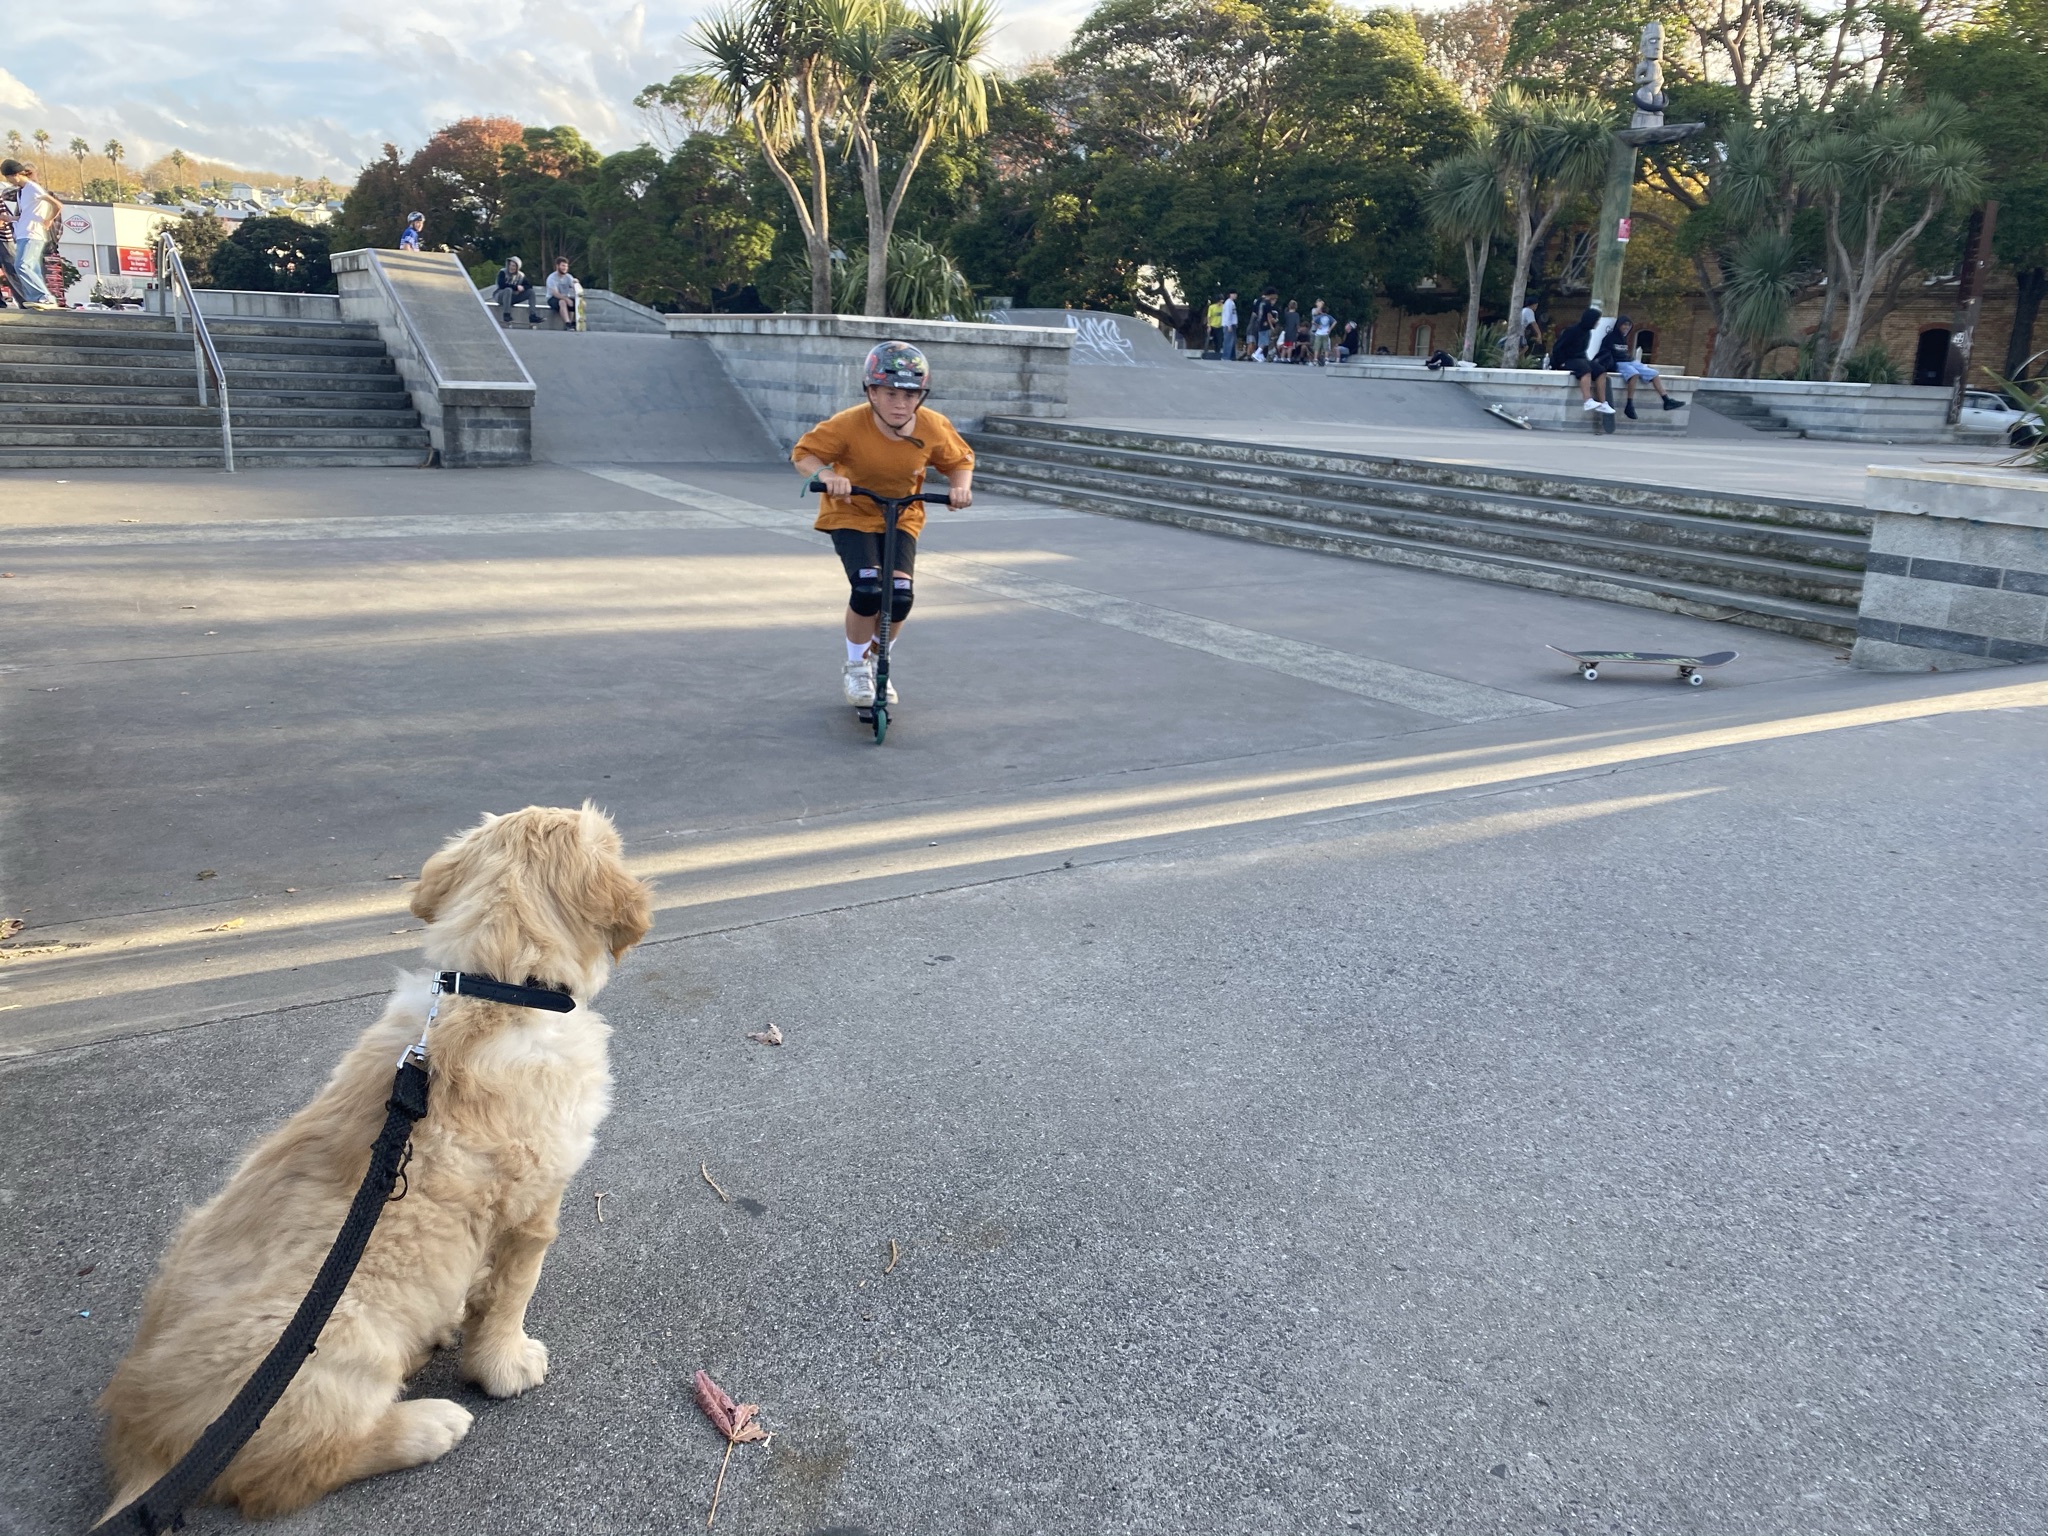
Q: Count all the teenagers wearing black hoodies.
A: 2